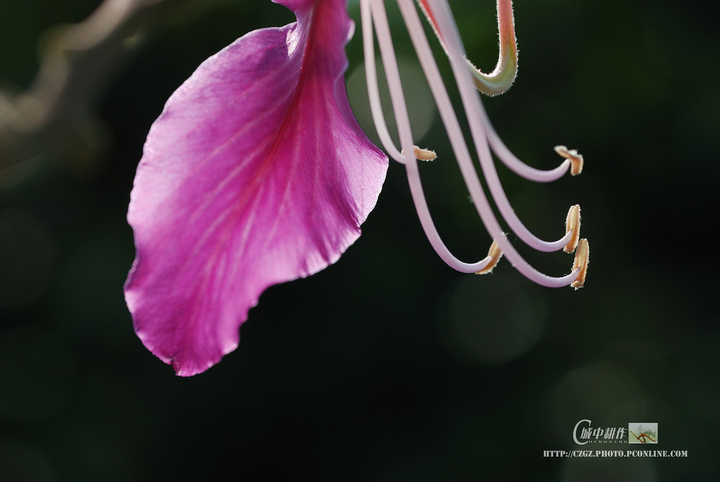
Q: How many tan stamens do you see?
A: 5